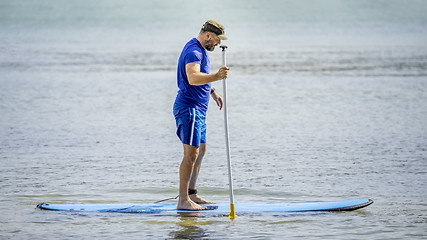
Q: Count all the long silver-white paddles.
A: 1